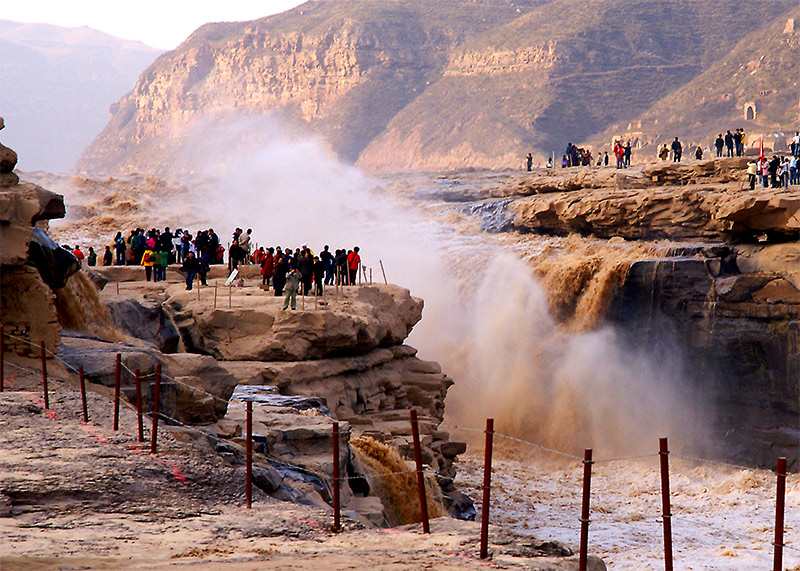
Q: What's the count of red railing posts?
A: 13